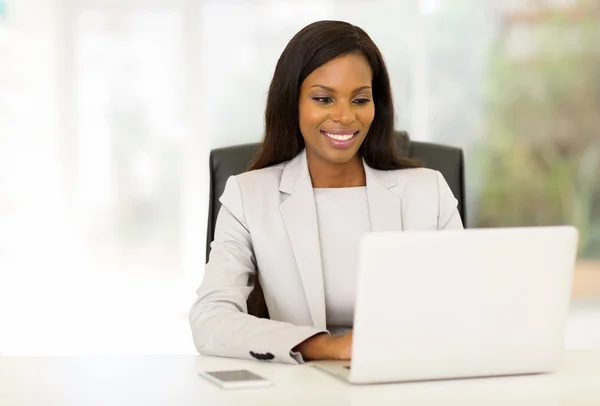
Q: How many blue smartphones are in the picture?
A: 0